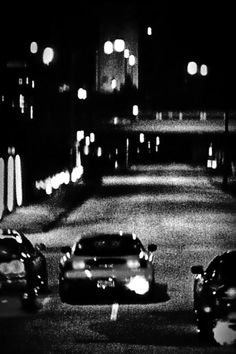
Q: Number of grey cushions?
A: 0